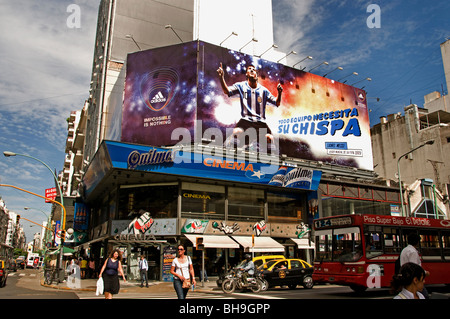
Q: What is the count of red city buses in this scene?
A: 1